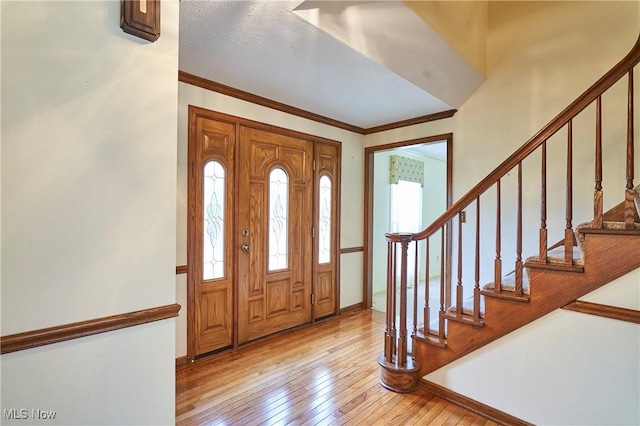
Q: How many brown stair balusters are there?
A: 15